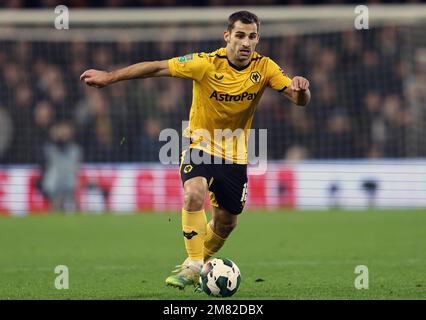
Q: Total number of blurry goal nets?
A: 1